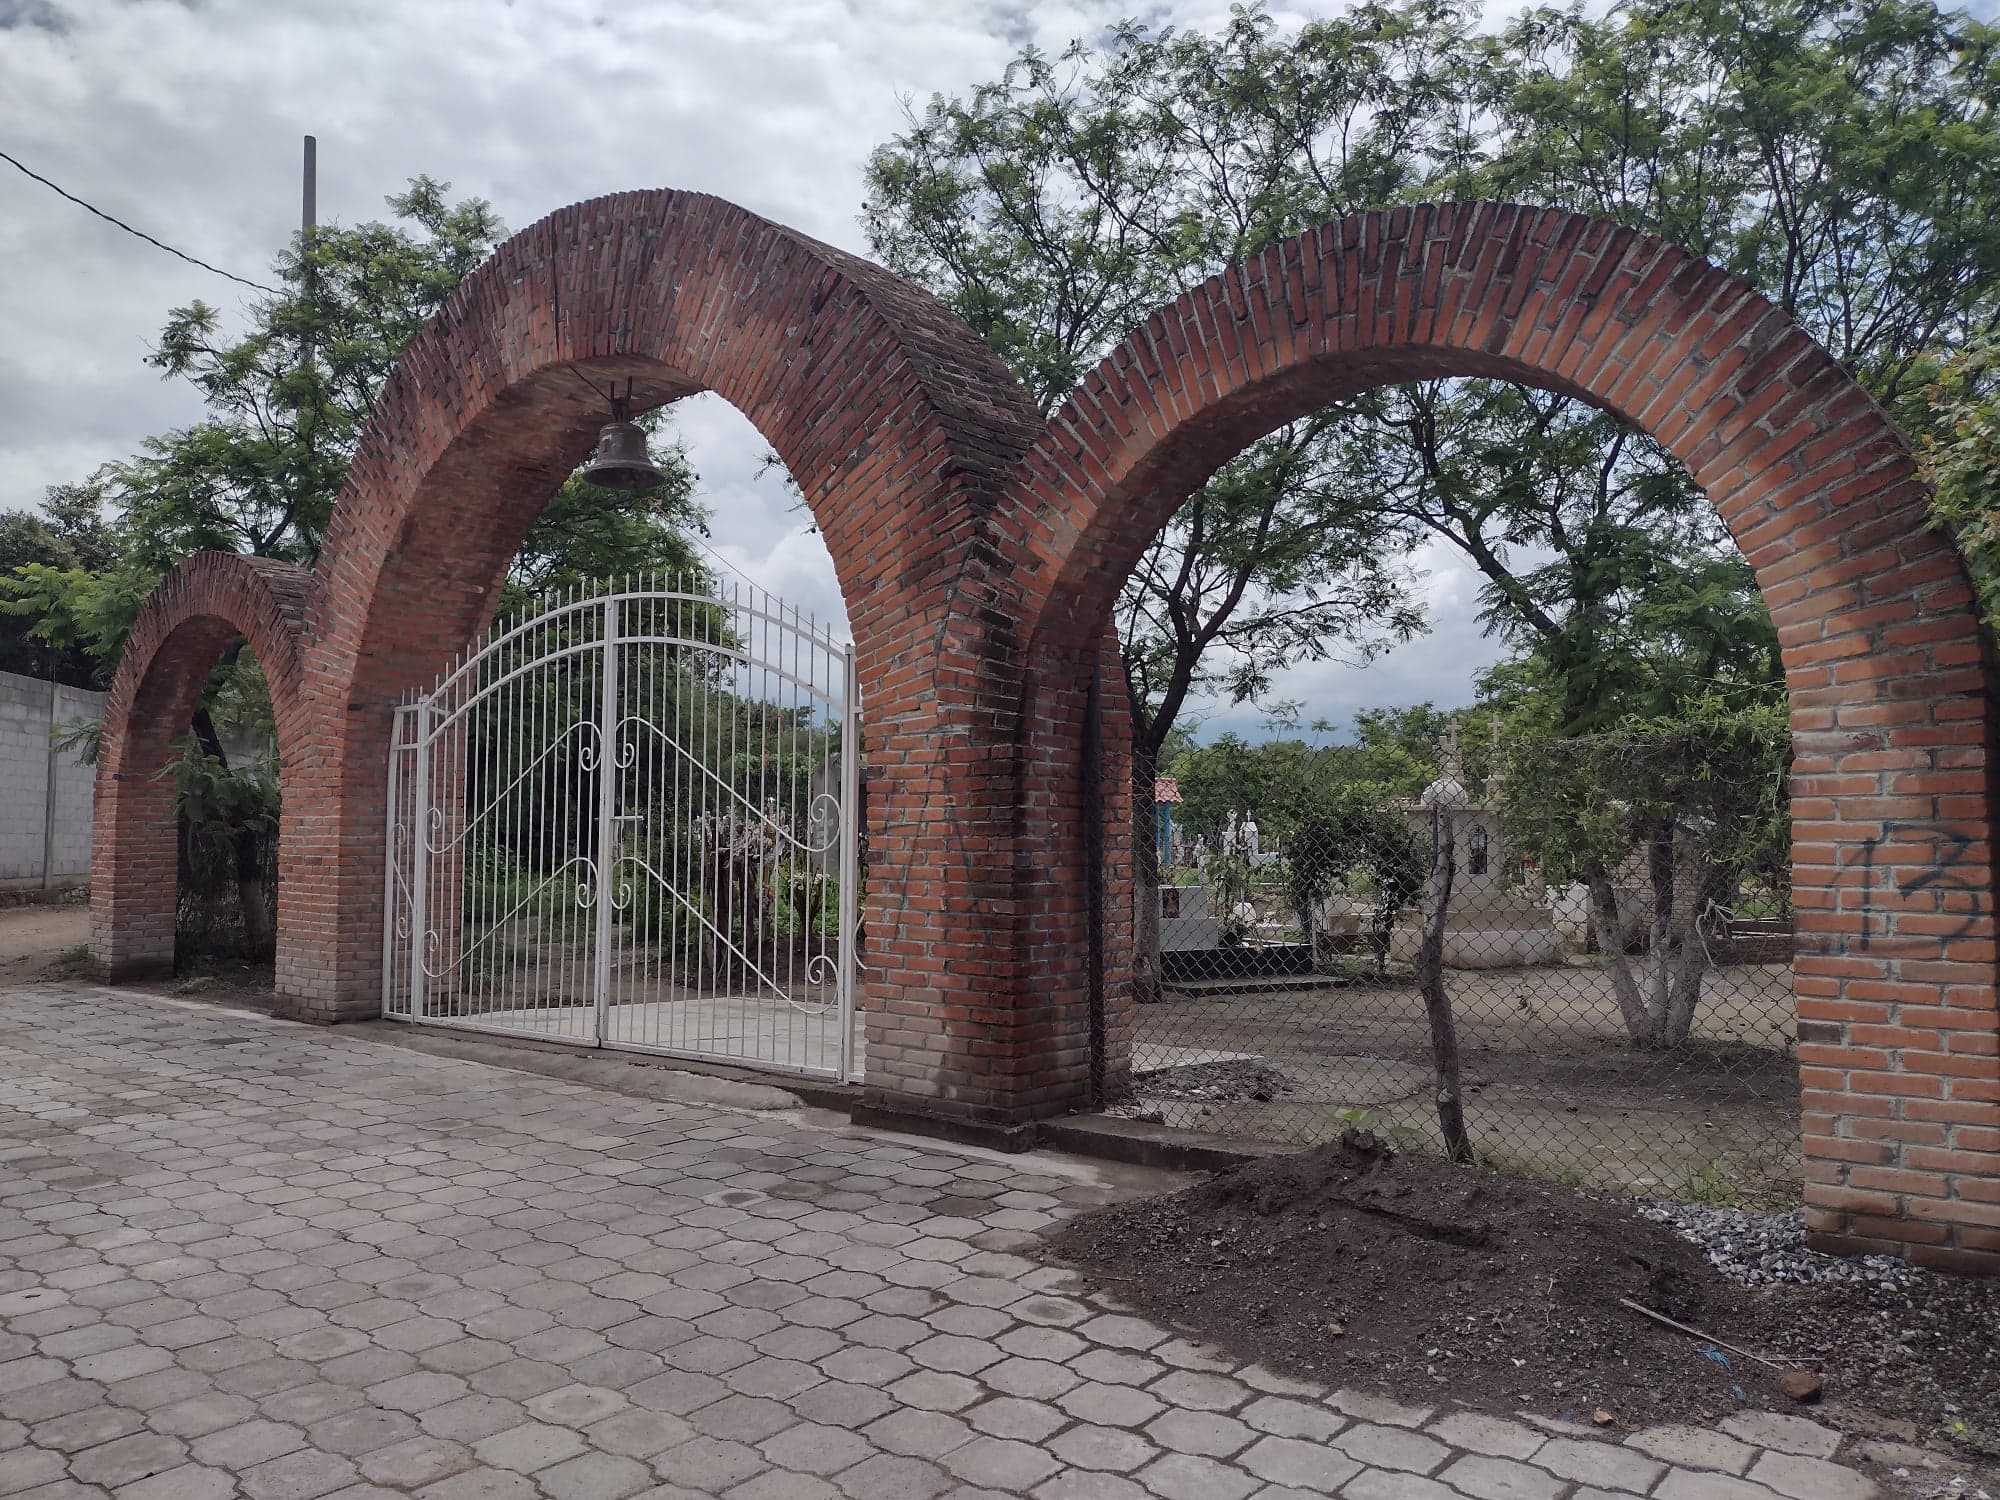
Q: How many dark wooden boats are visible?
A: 0